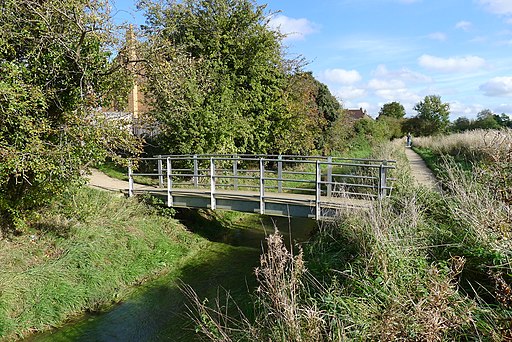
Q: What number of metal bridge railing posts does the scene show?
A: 12